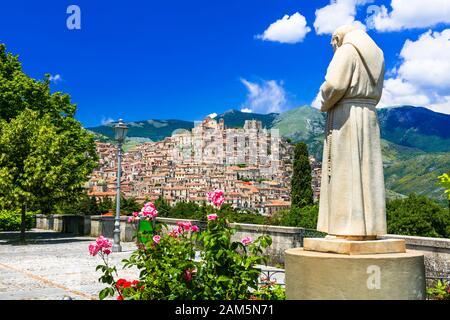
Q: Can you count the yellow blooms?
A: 0